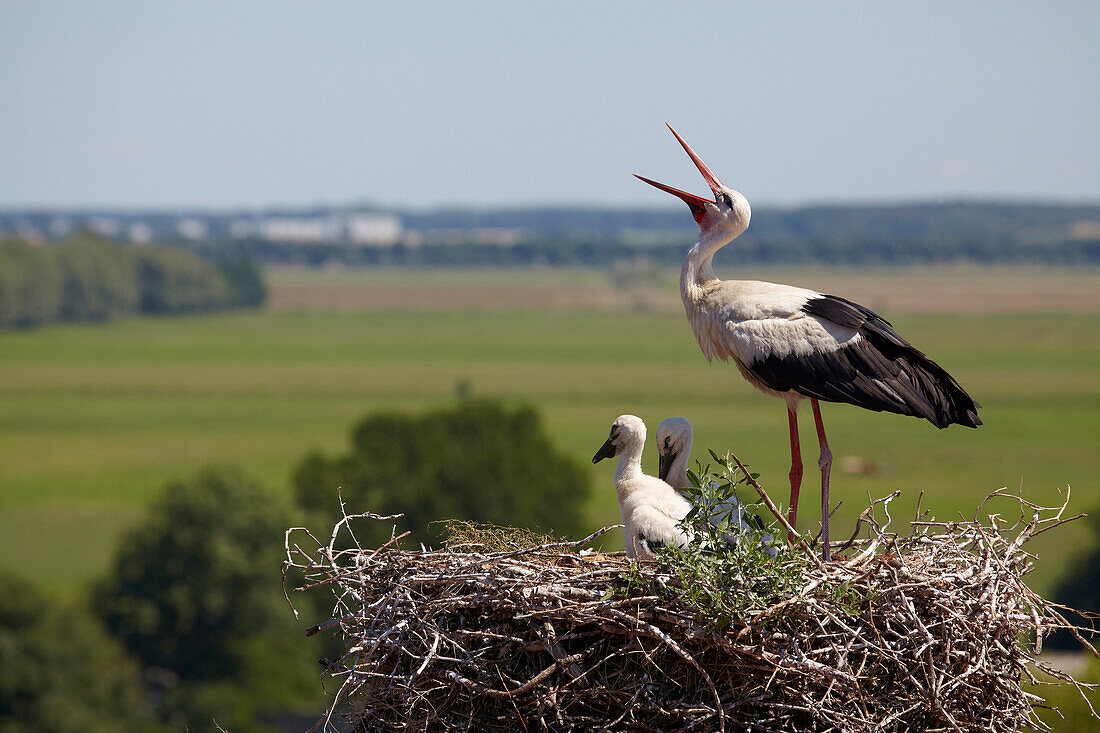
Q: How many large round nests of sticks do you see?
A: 1